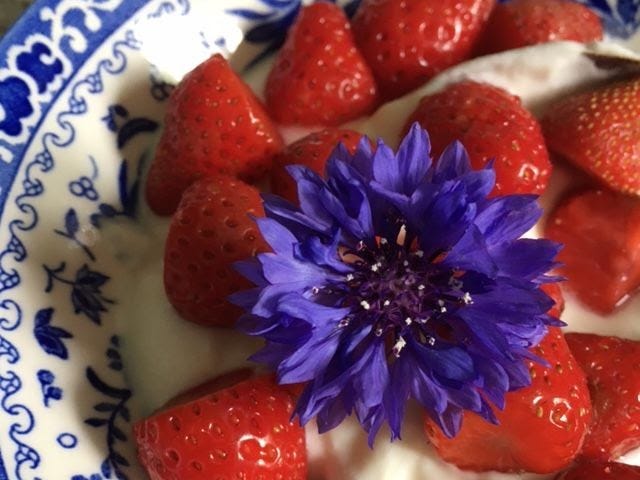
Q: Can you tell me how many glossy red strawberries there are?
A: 13